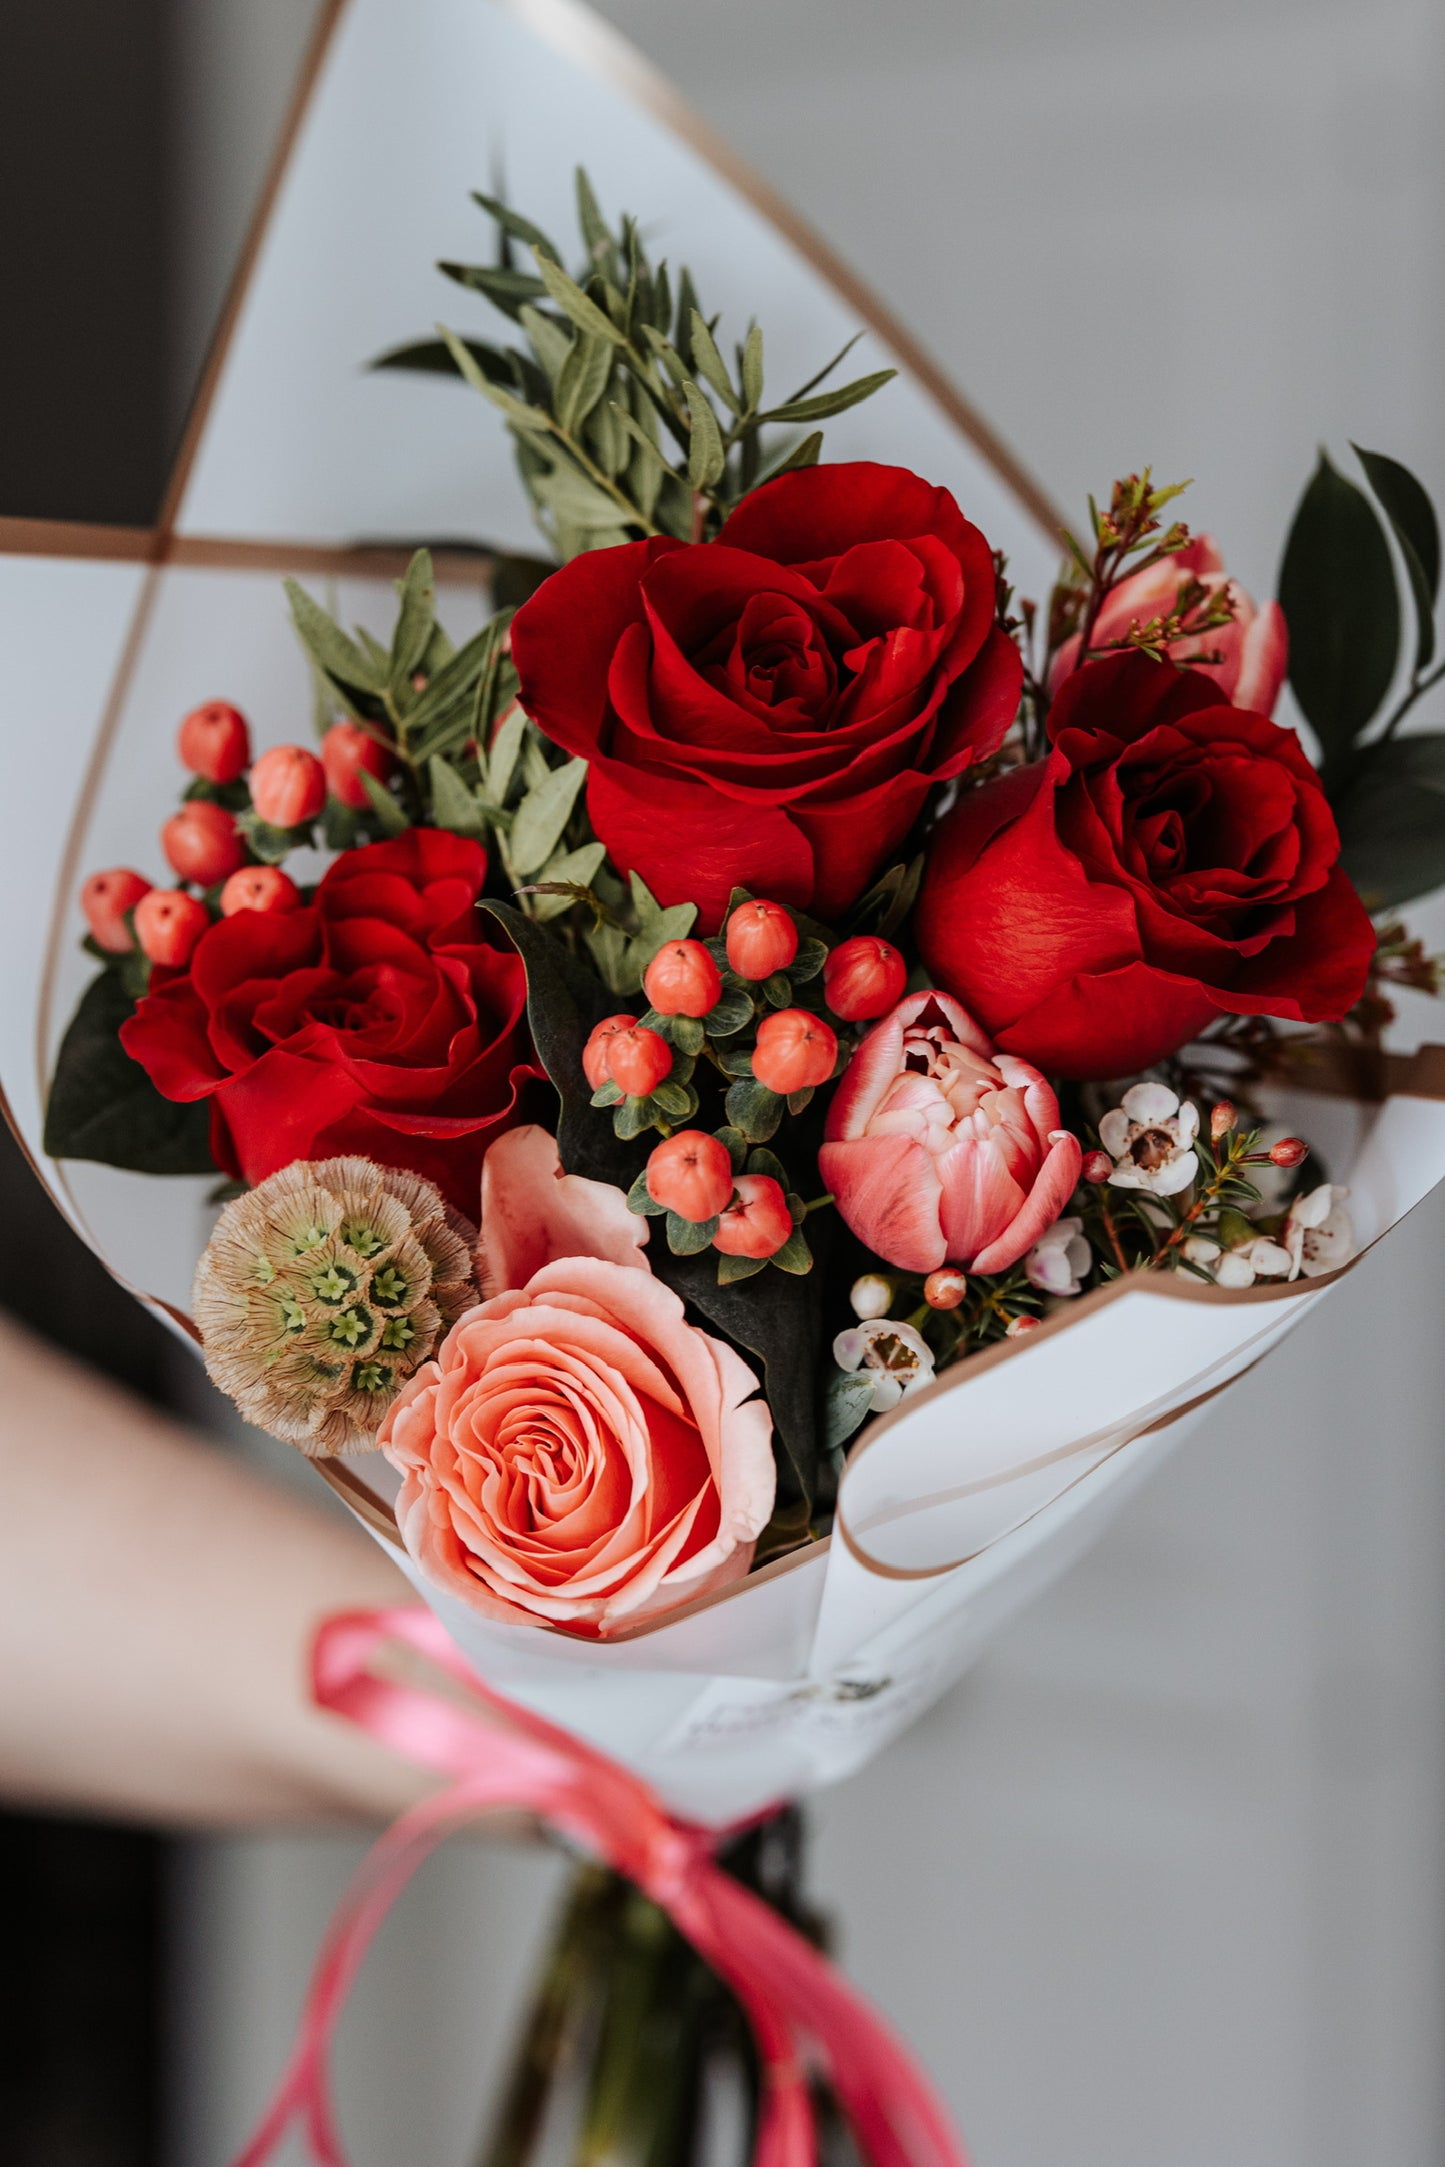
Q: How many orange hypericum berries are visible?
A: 15